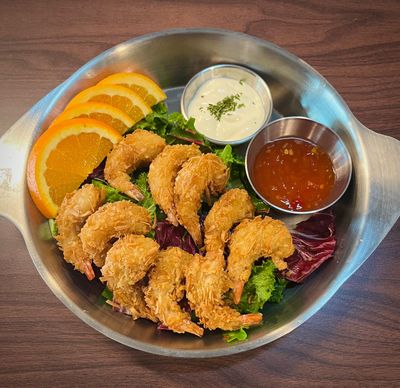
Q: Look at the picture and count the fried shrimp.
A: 10